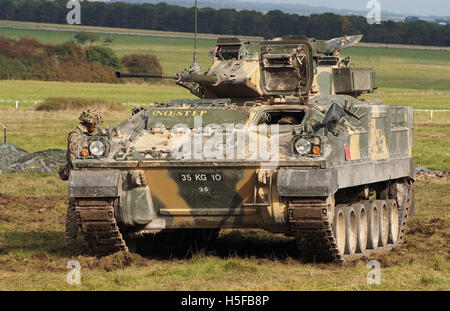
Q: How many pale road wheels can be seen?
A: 6